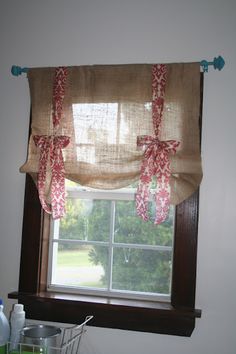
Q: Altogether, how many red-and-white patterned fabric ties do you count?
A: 2